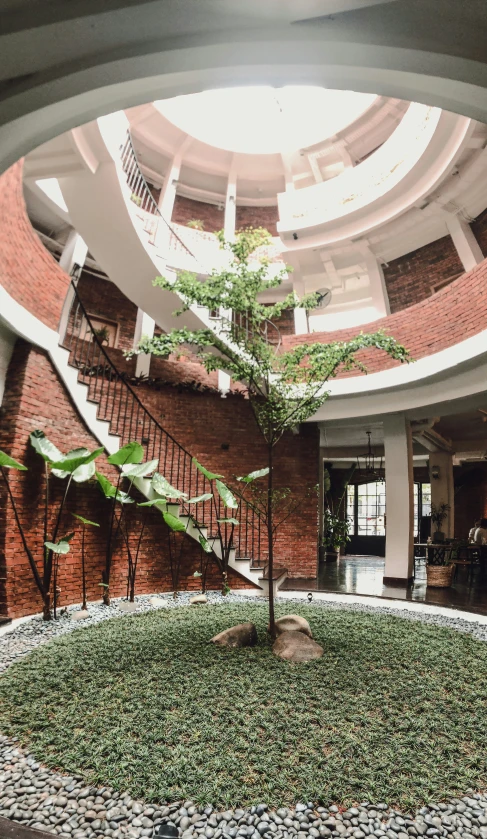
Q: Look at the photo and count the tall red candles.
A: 0